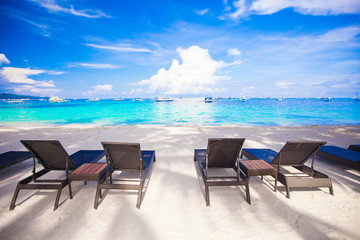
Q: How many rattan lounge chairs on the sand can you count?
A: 4